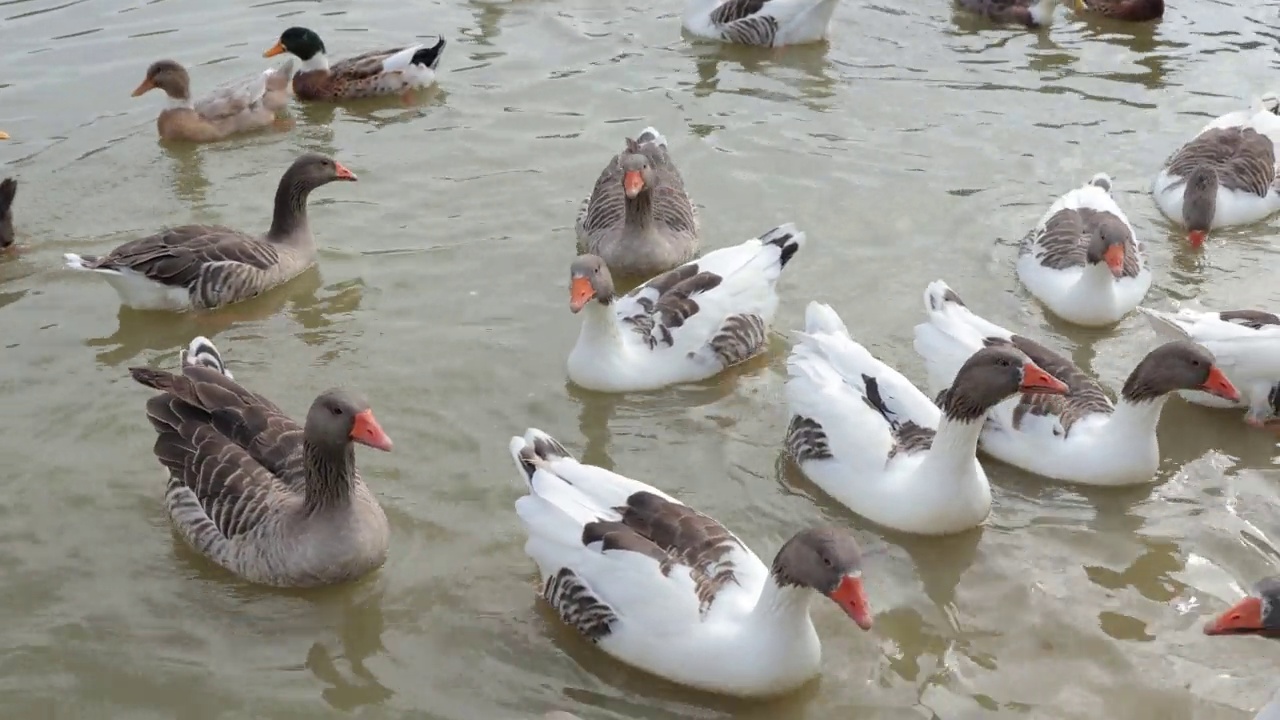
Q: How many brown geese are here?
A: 3